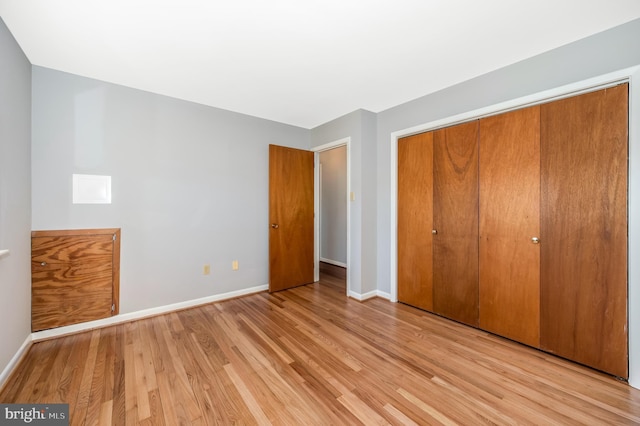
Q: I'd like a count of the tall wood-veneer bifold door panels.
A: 4